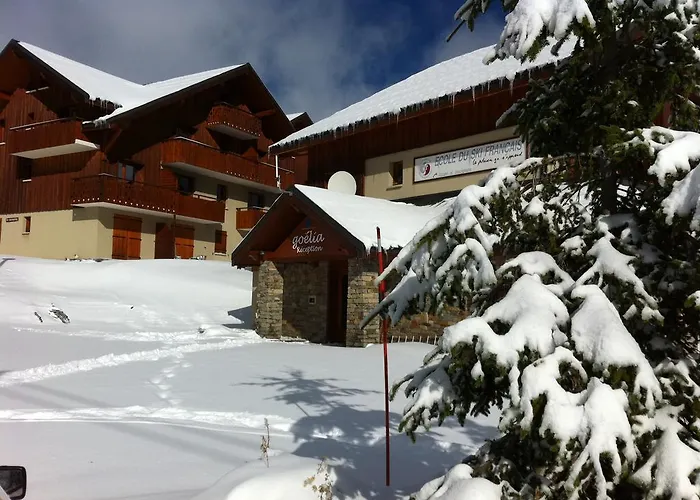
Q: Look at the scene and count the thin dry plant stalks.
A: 2